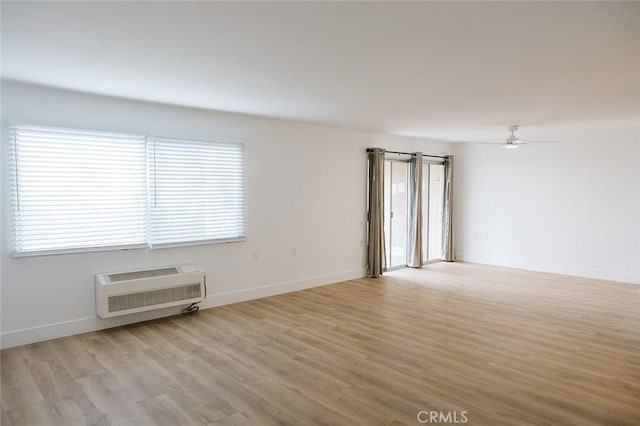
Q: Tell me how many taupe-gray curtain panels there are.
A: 3